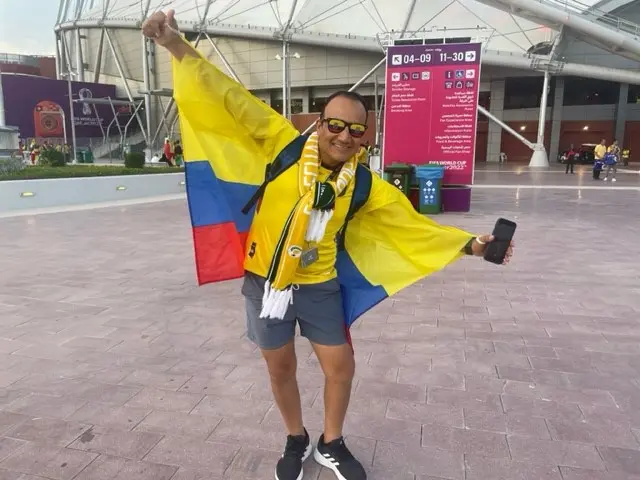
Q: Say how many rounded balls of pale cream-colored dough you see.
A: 0